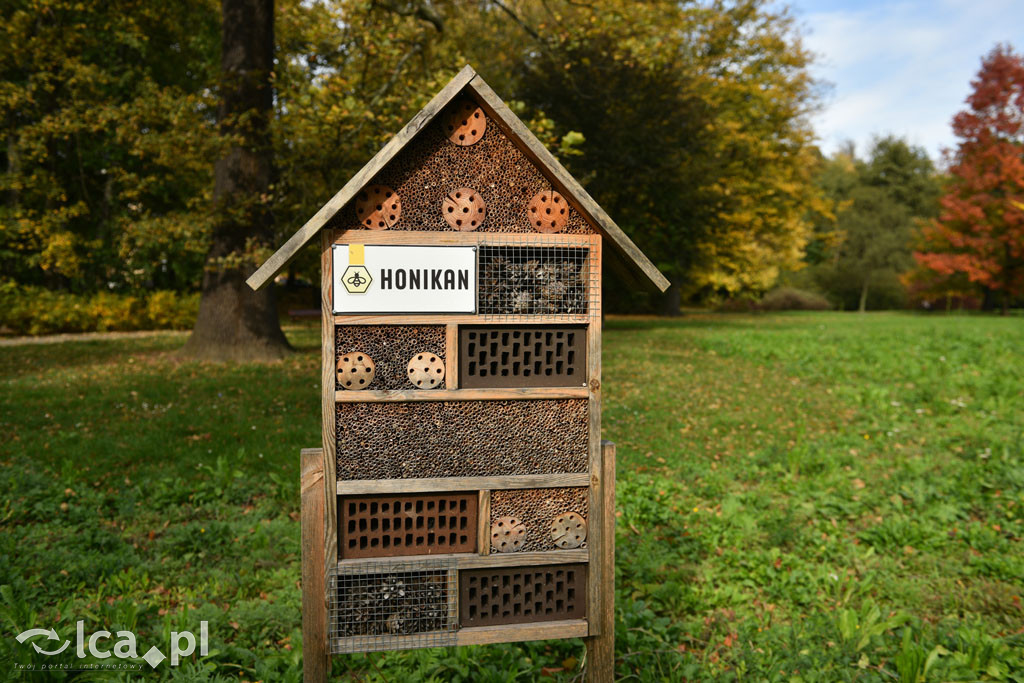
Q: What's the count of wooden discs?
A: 8